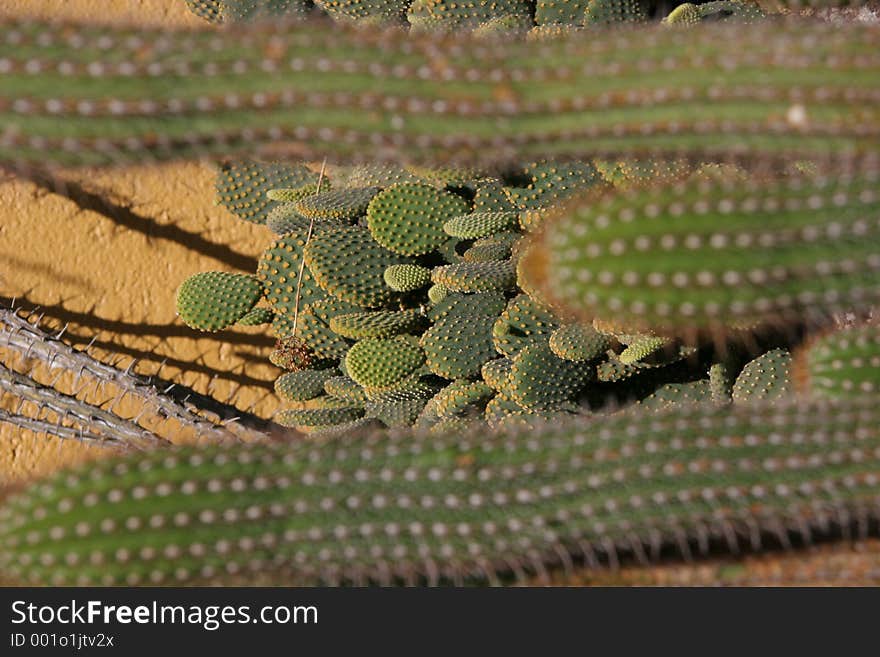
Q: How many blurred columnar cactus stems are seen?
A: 4